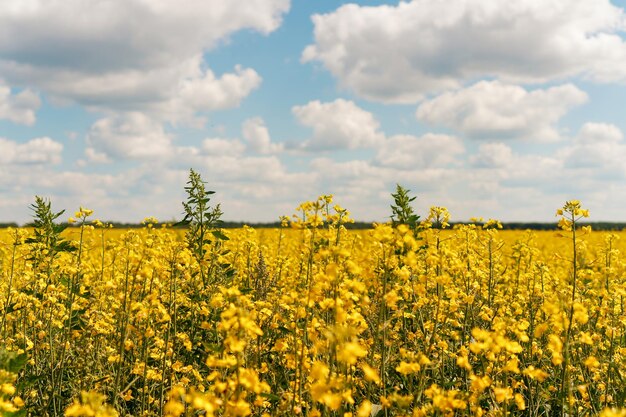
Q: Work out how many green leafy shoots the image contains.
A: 3